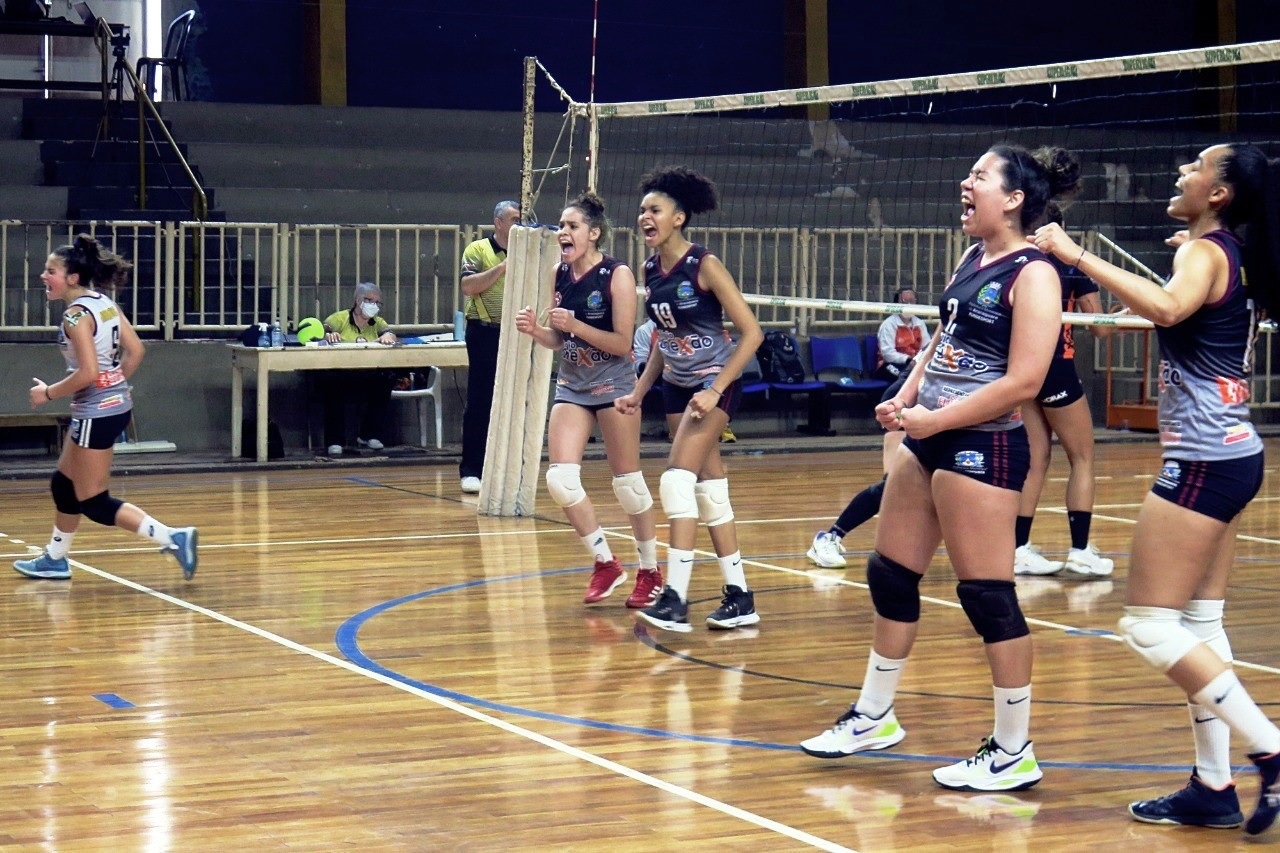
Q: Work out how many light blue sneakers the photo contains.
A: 2